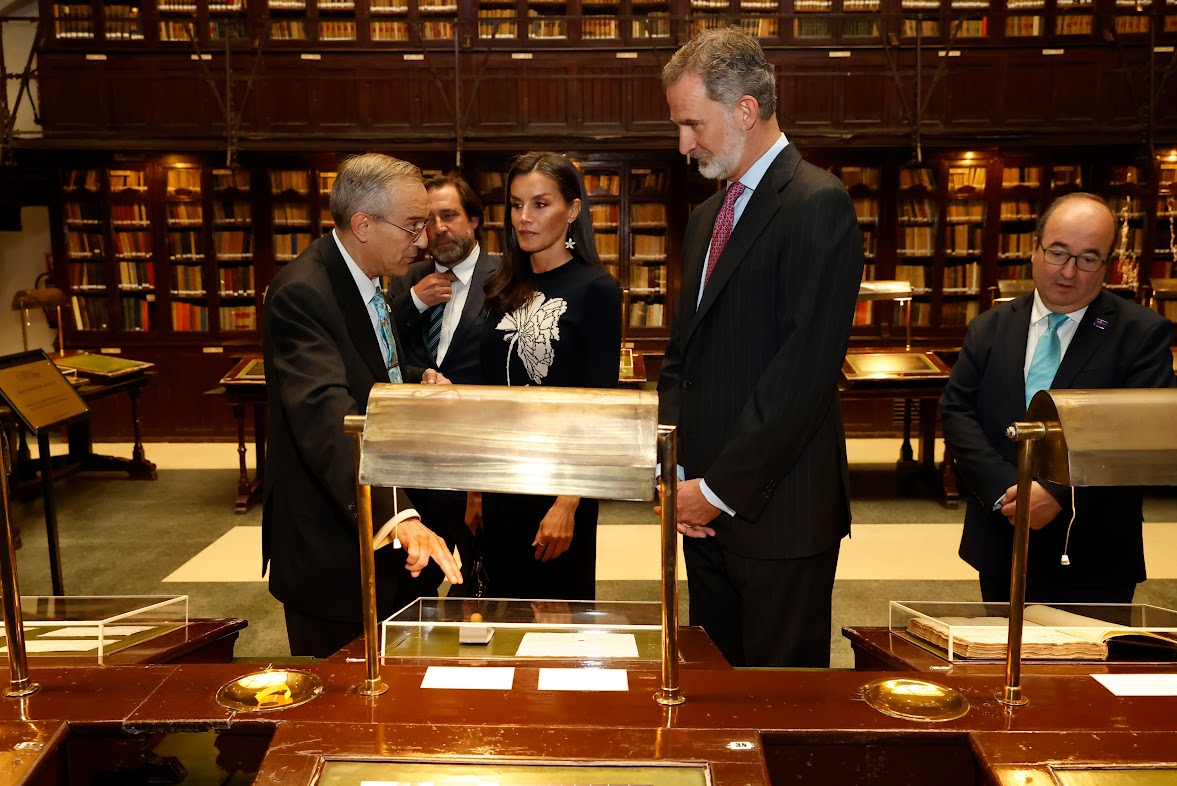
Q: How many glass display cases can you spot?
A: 3